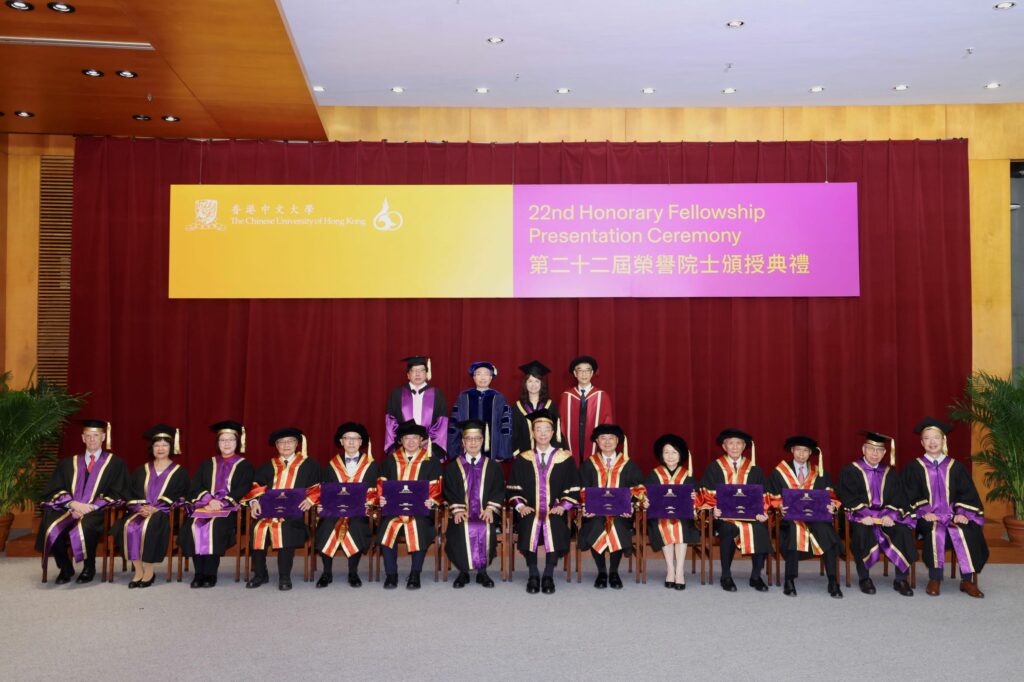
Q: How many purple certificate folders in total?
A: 7